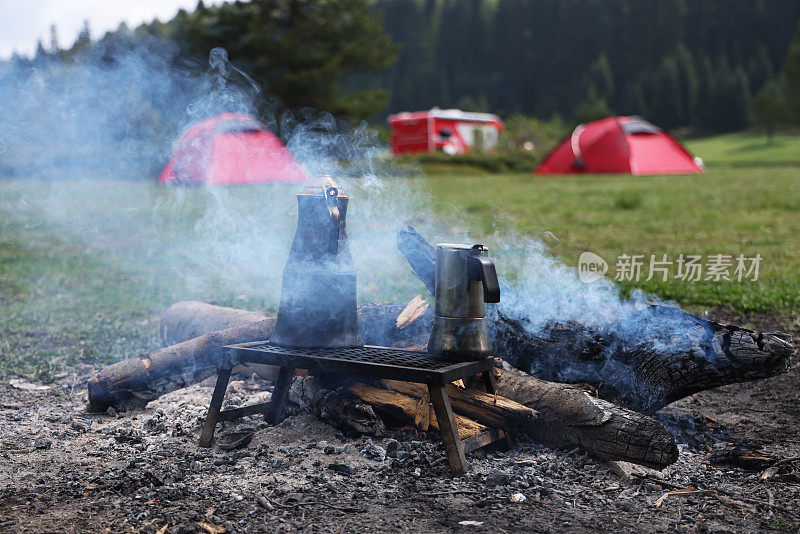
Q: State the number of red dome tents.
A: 2